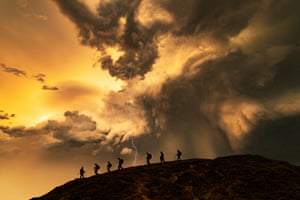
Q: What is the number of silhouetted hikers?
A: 7